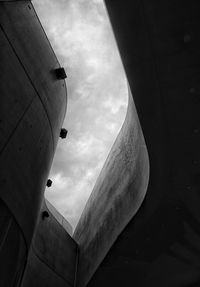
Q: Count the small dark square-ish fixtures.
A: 4